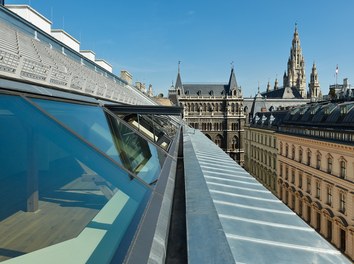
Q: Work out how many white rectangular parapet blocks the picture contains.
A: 4